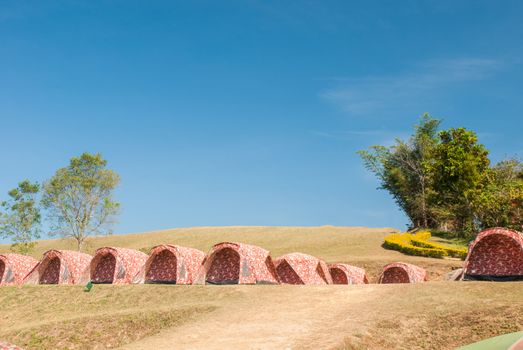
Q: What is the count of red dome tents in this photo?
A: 9